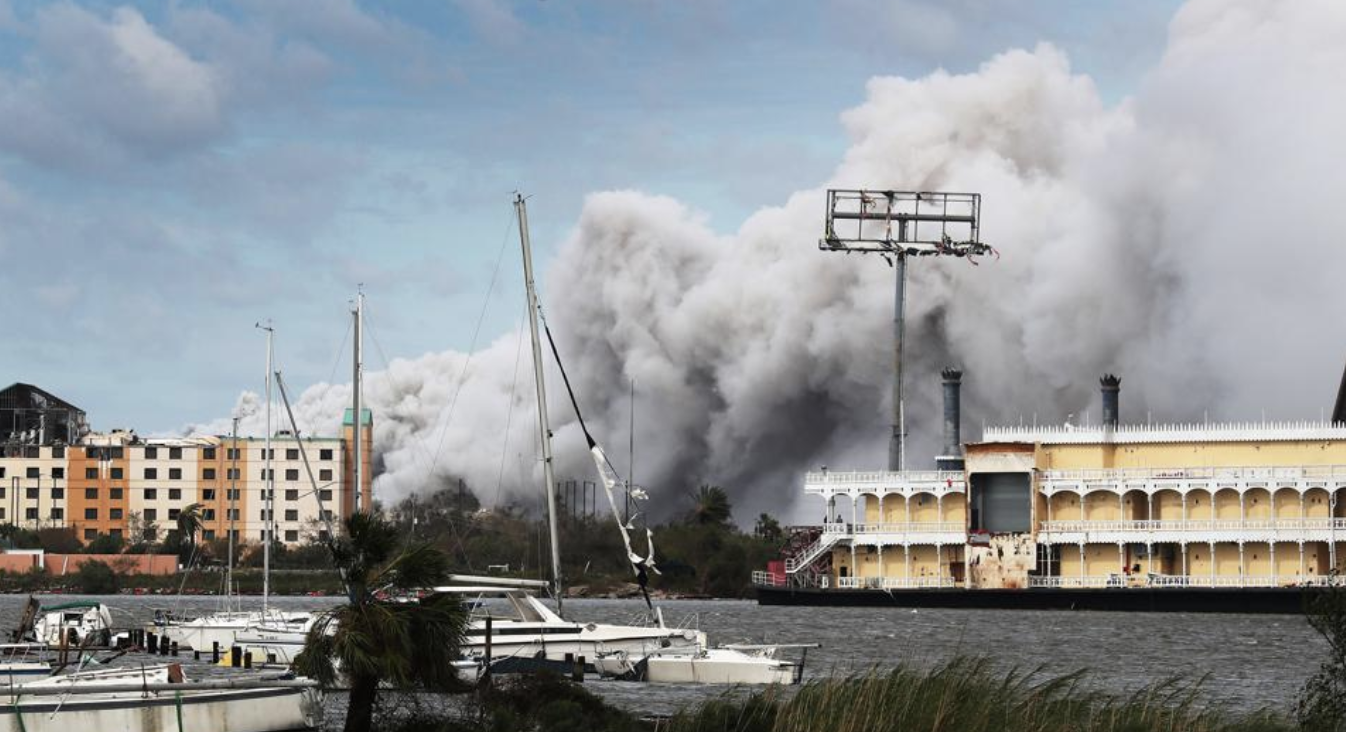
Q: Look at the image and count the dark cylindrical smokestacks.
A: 2